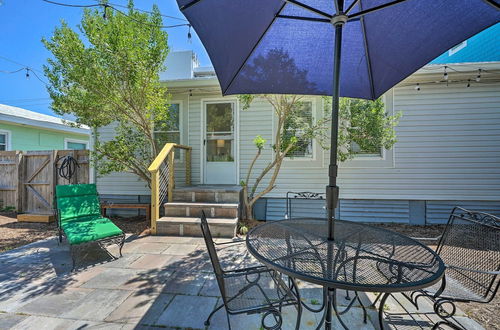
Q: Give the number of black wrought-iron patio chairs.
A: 3